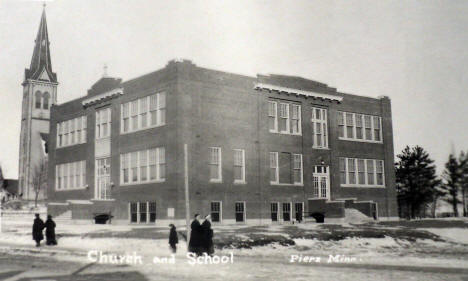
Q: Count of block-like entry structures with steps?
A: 2